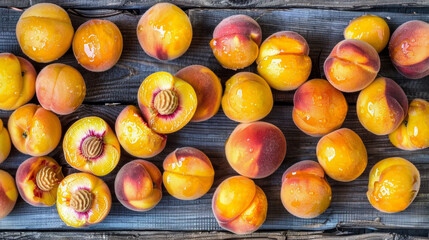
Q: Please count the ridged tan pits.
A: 4